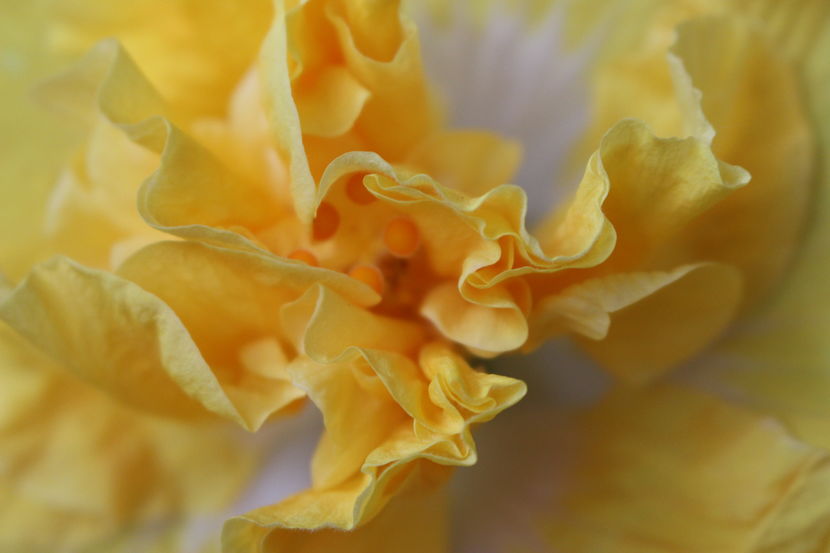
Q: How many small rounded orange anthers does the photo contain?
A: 5